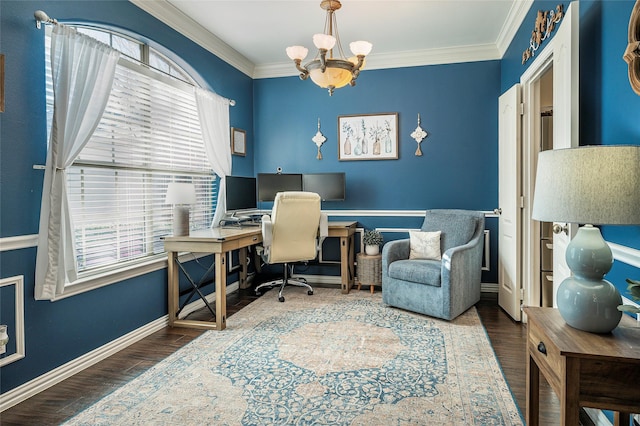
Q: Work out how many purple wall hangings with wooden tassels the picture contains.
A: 0